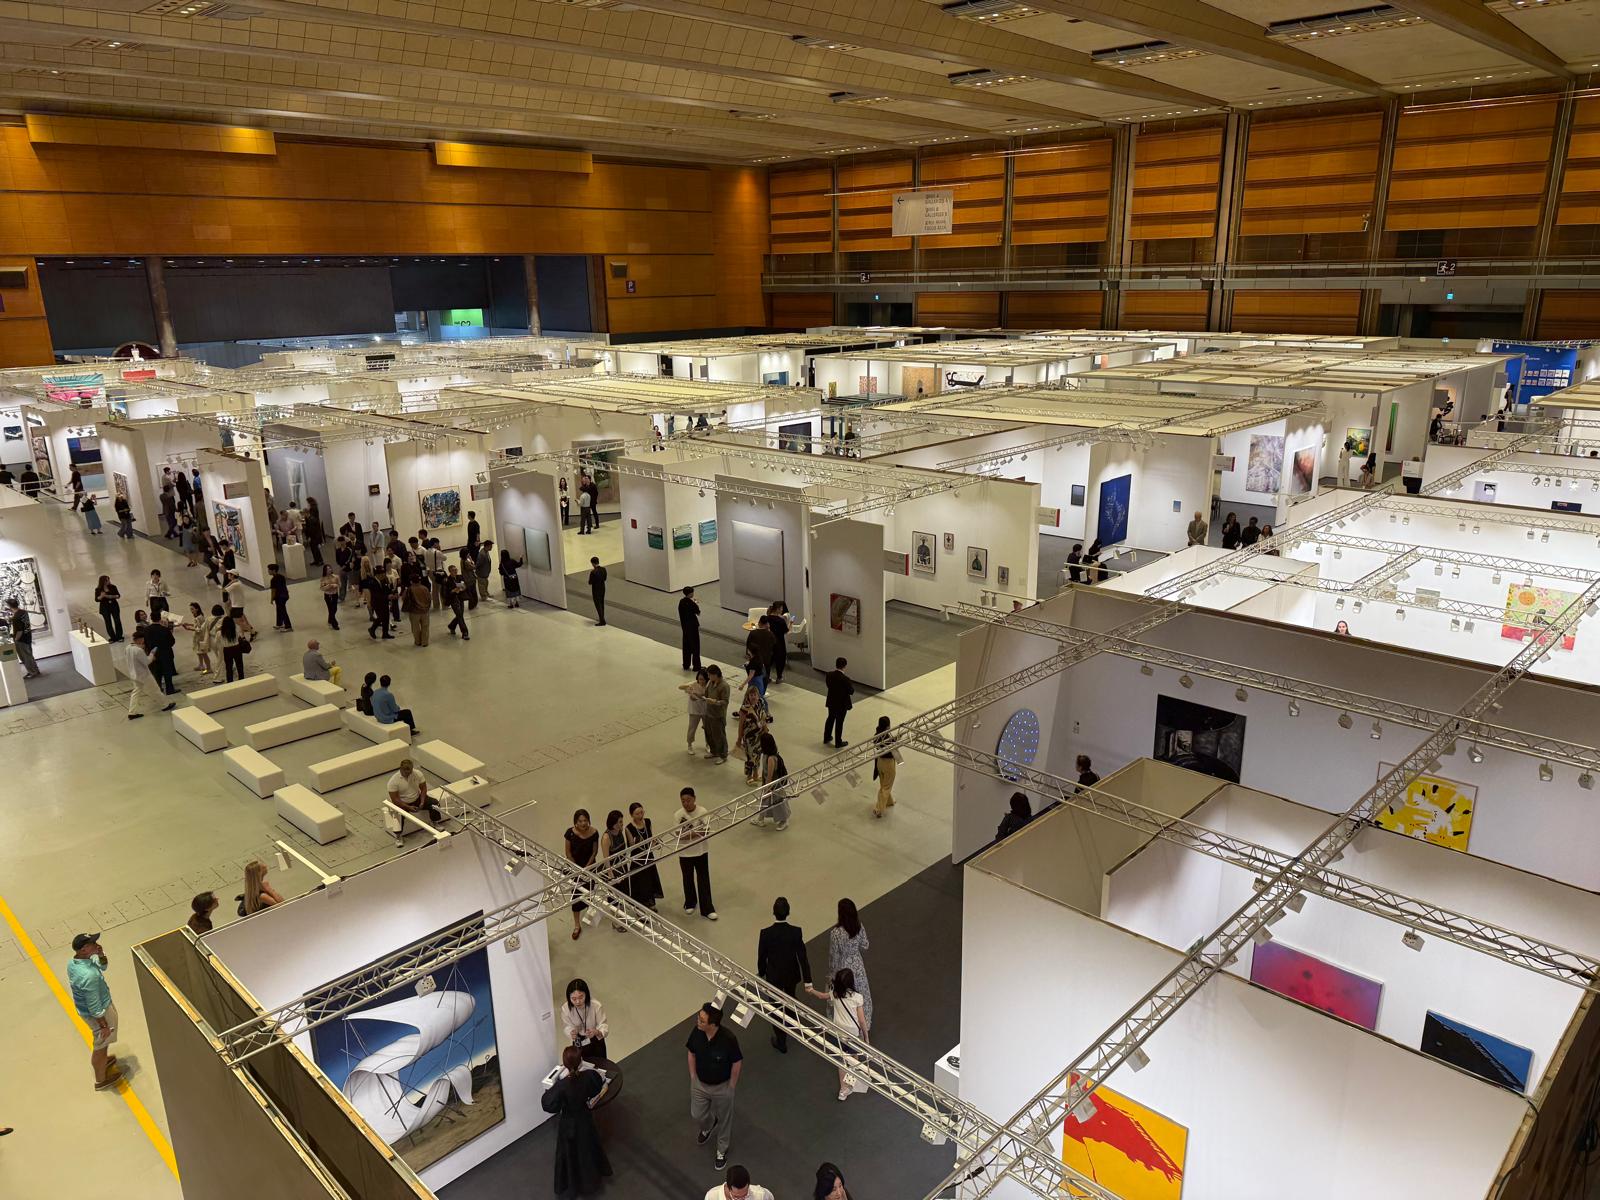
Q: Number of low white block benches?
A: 10